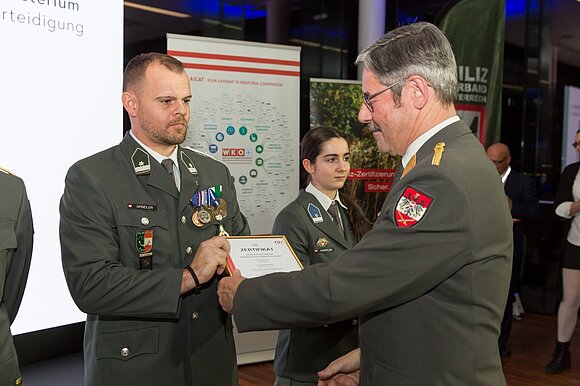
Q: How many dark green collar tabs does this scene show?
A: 2